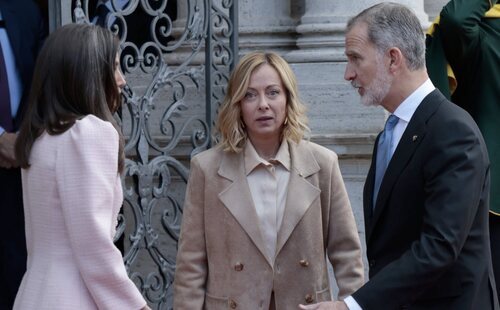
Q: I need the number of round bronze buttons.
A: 4